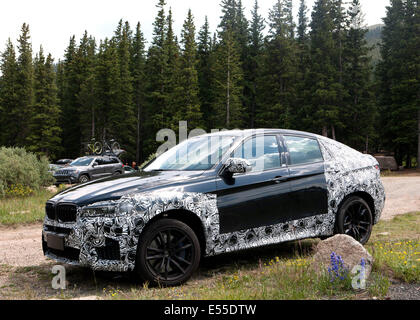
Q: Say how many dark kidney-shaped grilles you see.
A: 2